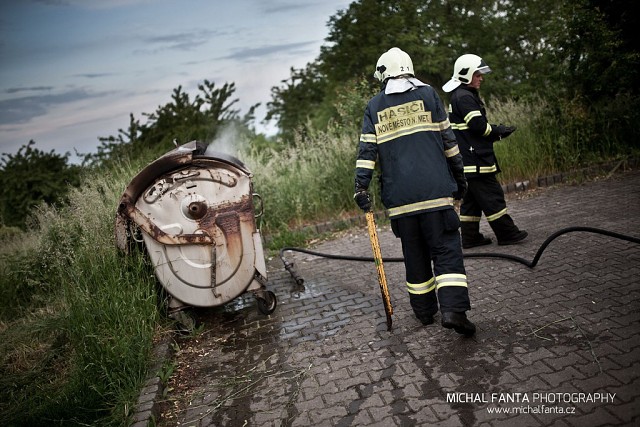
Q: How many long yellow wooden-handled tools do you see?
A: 1